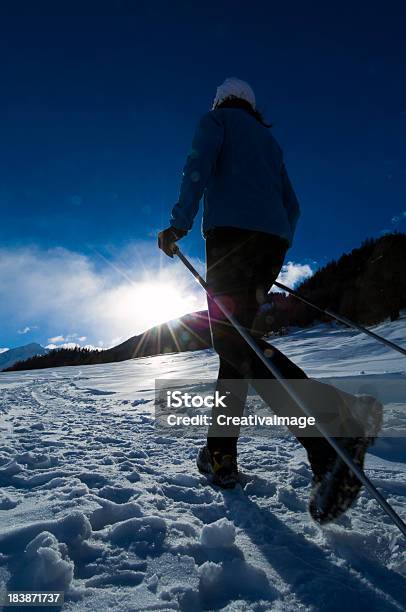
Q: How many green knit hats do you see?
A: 0